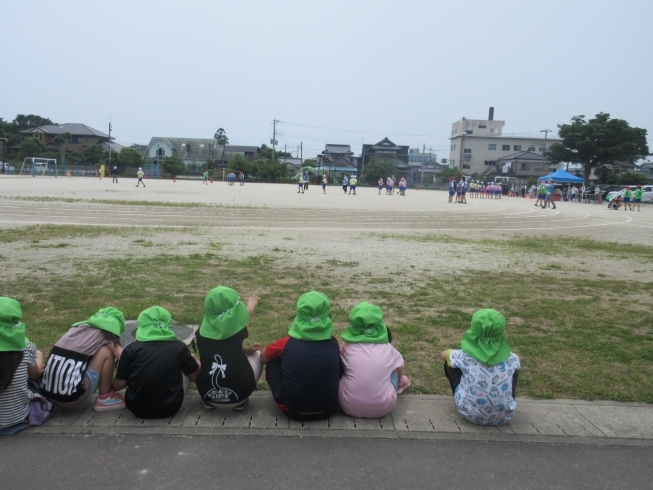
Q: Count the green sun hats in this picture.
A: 7